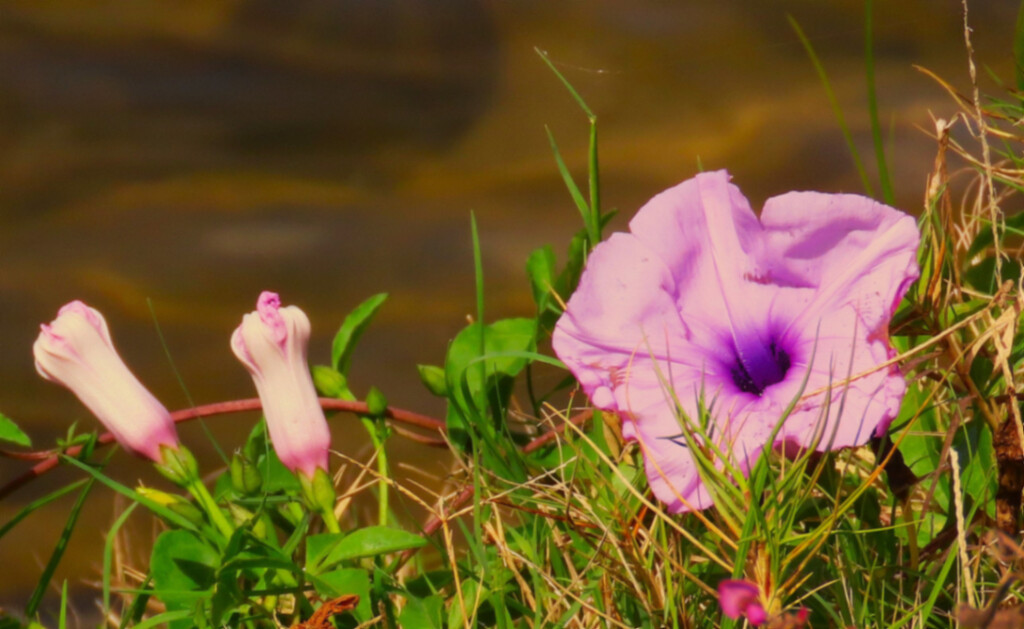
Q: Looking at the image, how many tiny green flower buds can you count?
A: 4